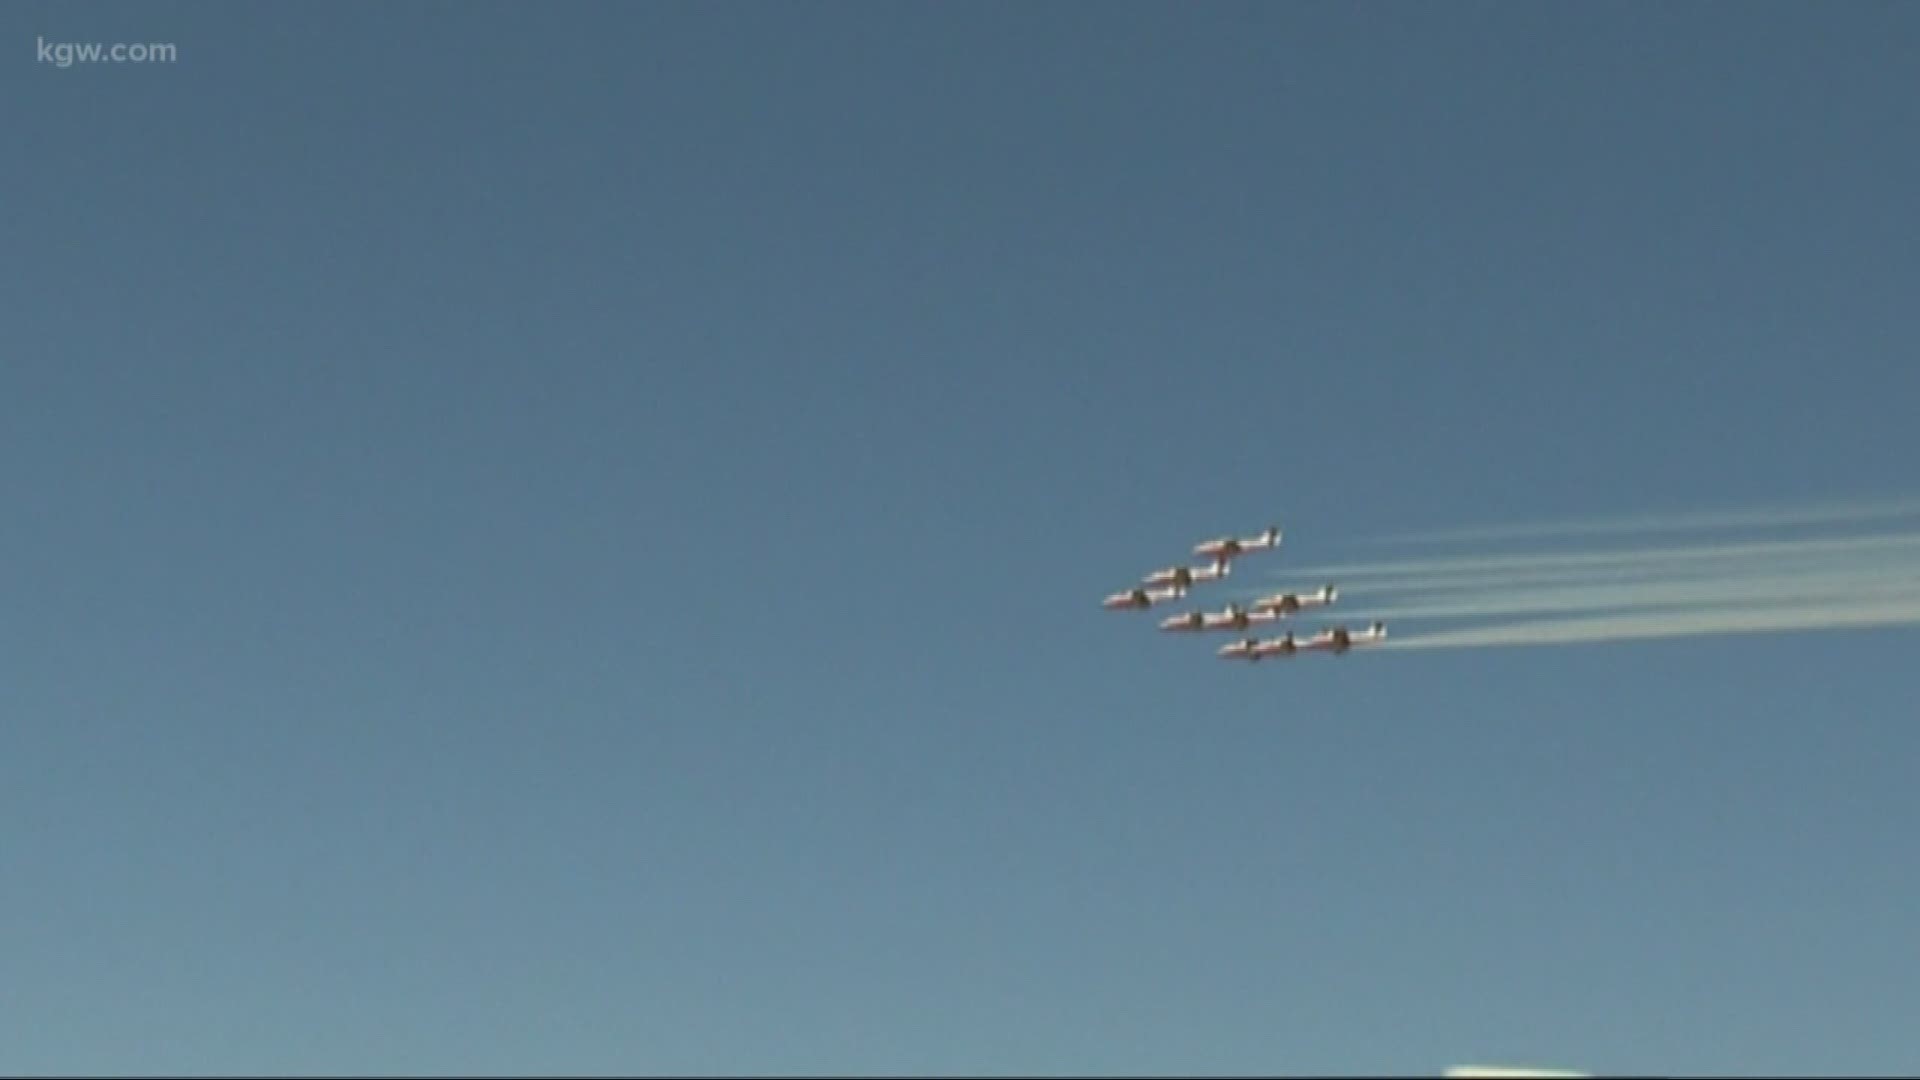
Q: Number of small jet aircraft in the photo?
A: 9